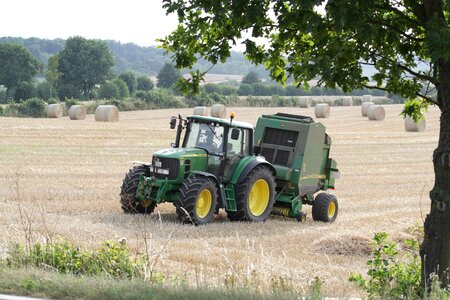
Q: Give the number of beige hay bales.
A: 12